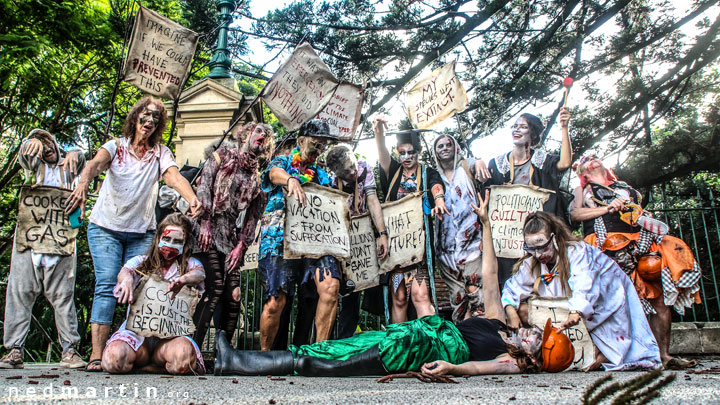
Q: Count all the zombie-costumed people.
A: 12